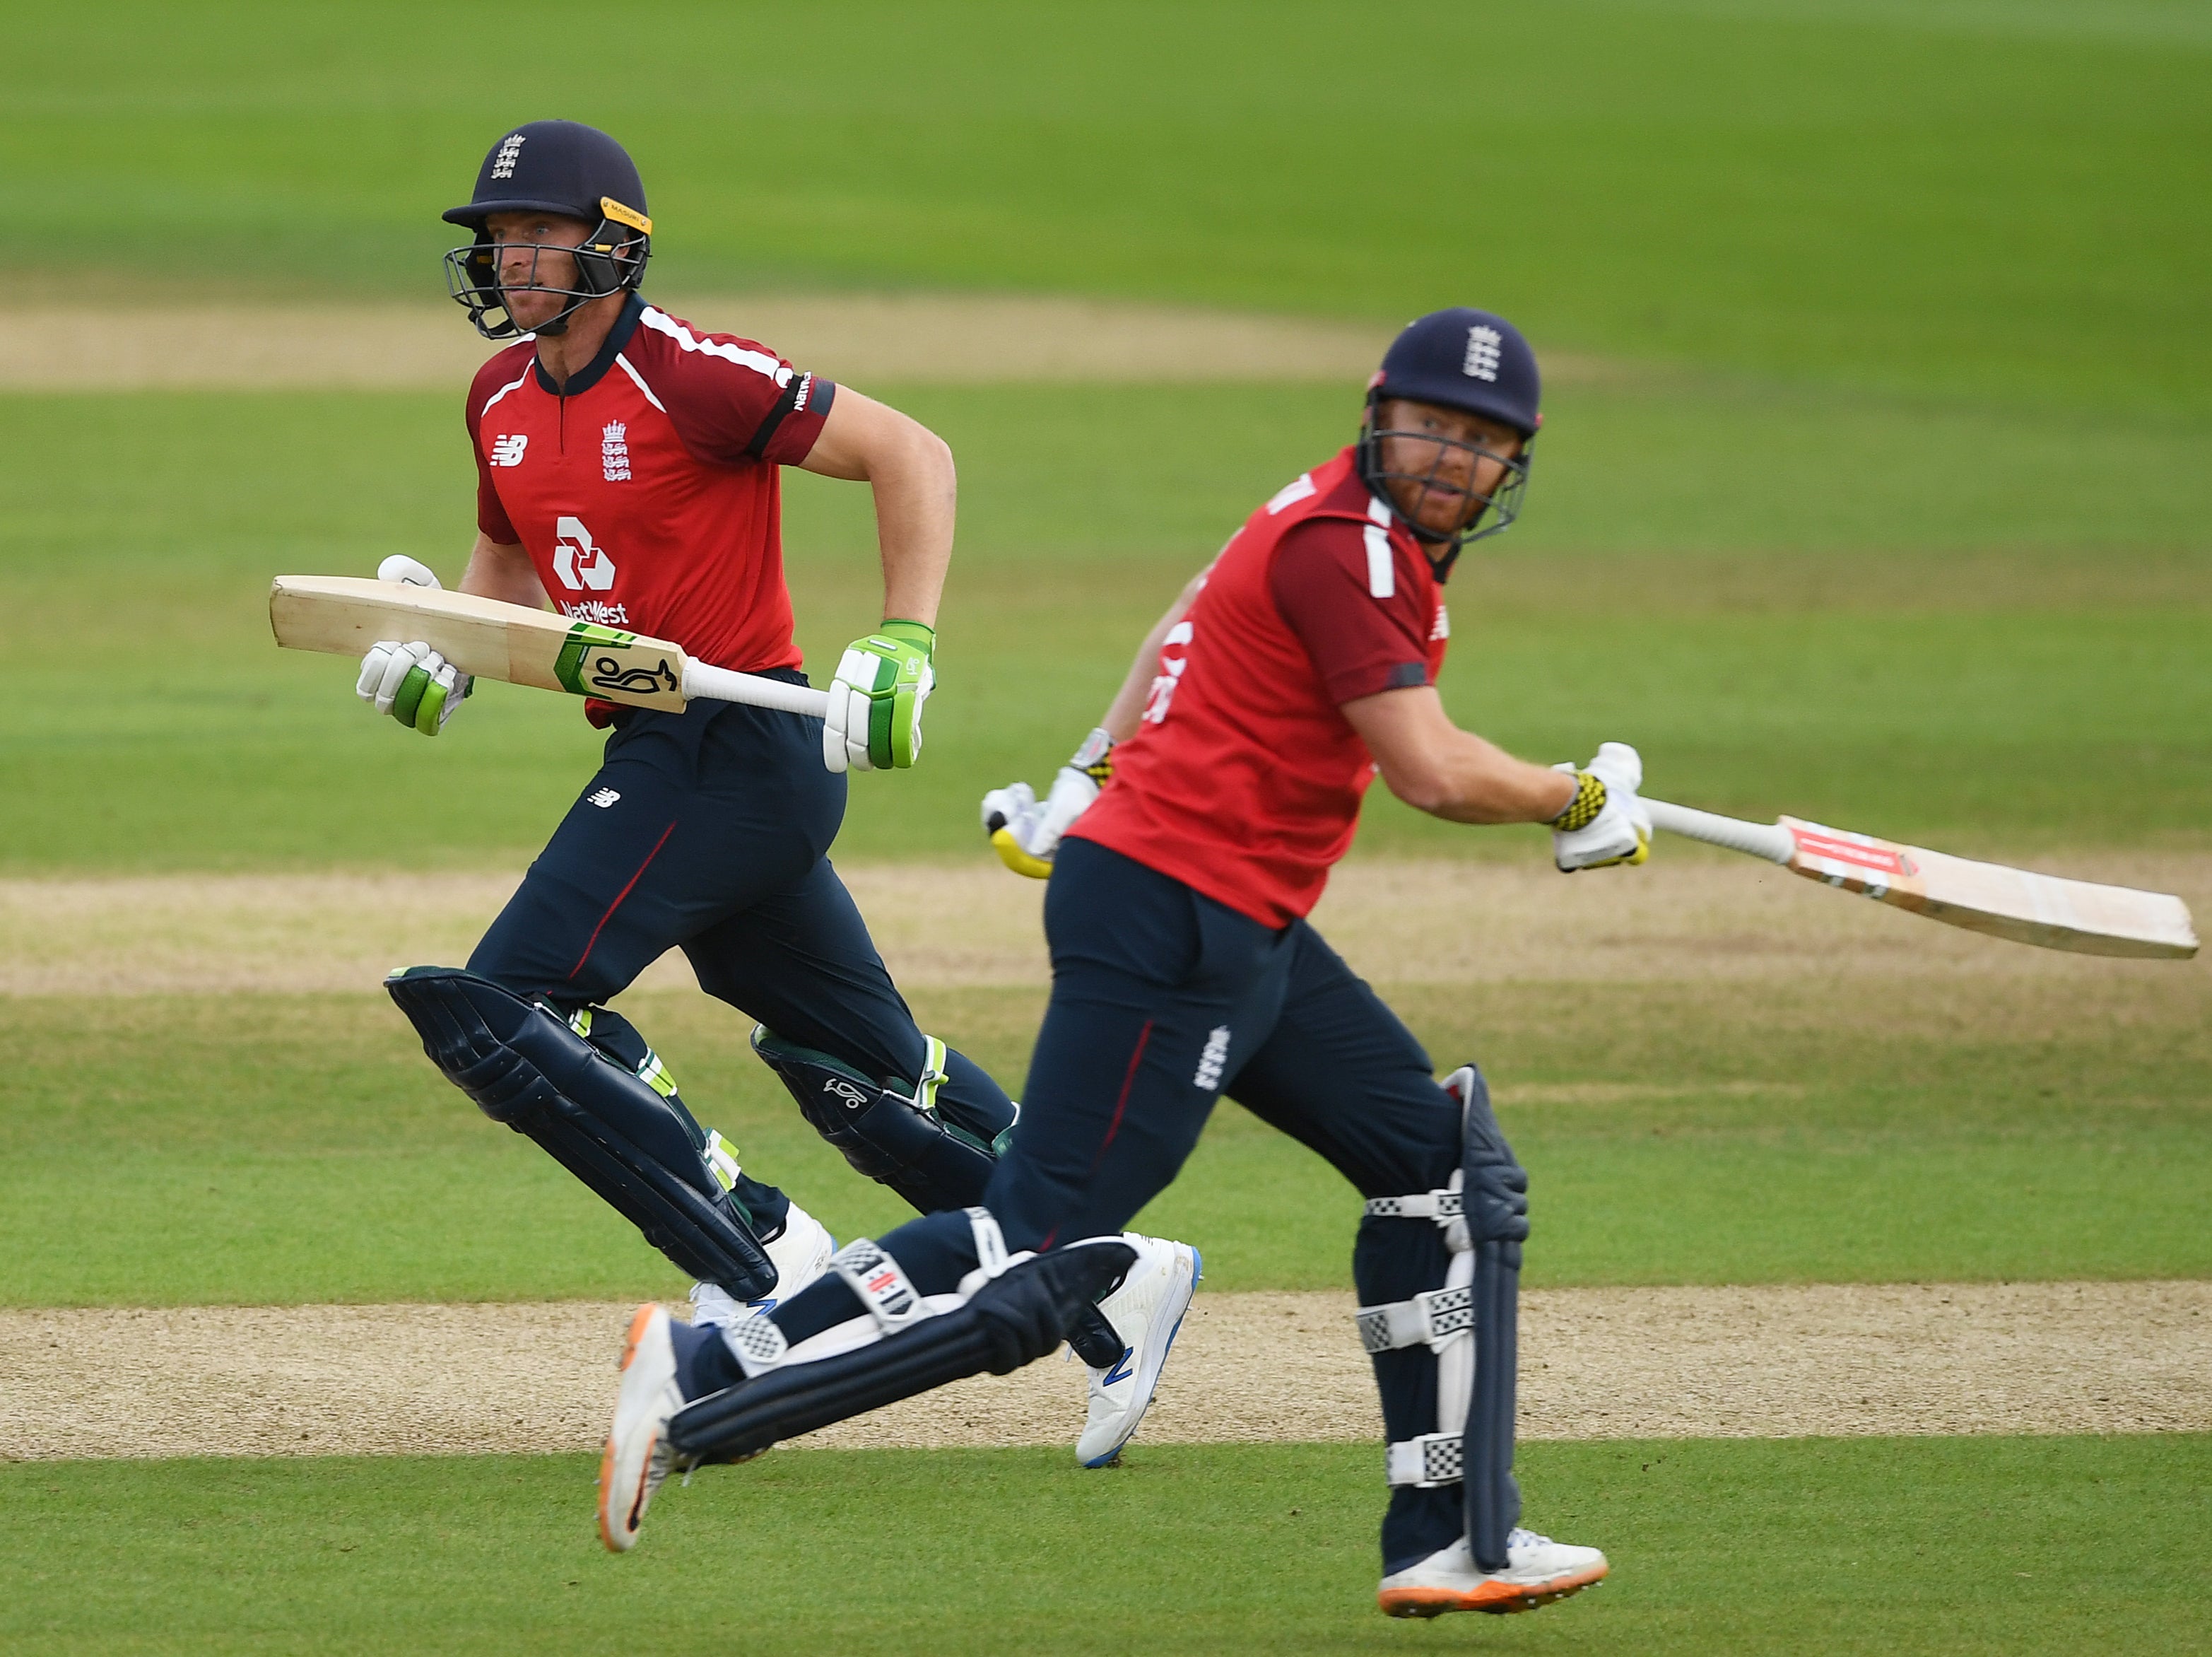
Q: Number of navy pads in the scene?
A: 4